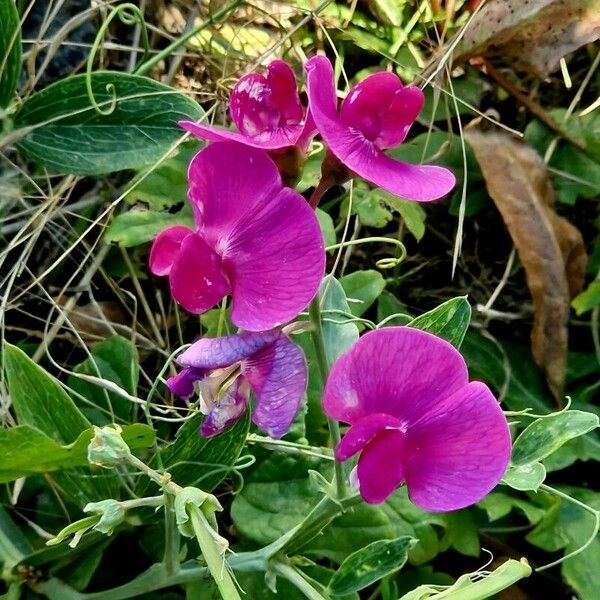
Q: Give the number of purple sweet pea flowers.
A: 5